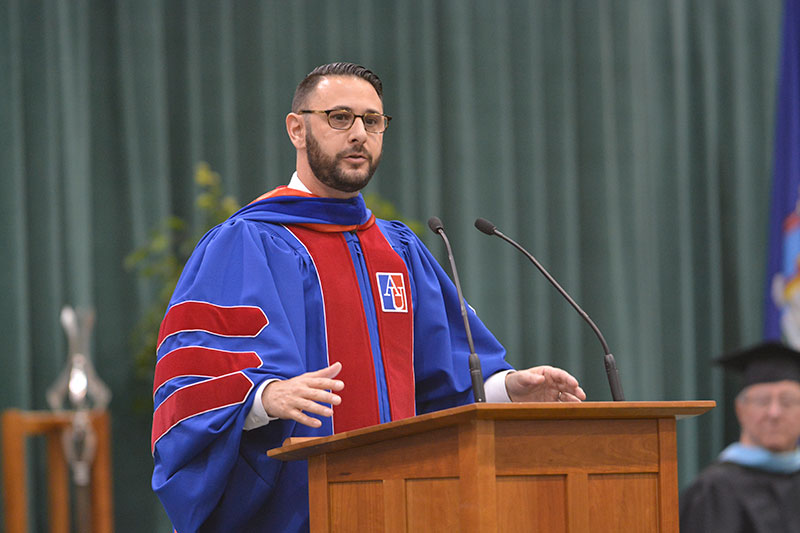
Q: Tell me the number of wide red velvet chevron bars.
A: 3